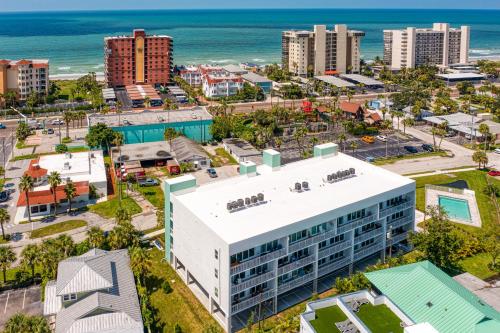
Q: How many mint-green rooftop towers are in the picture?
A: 4